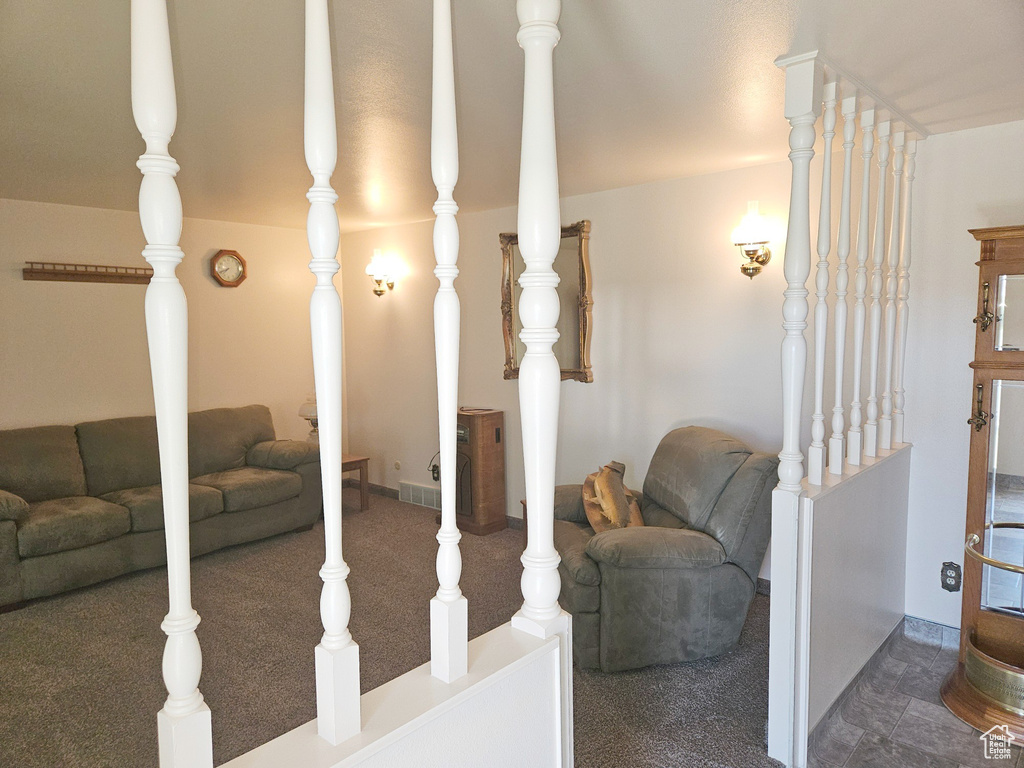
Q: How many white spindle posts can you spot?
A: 11